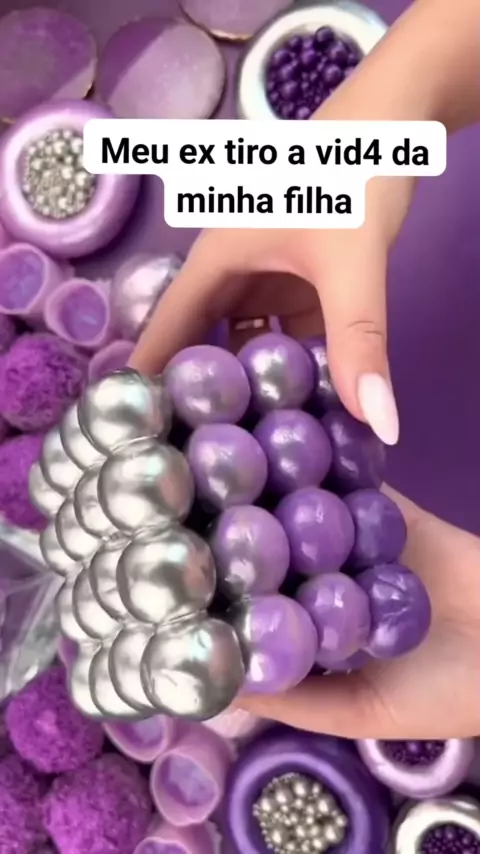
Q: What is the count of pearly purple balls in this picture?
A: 12